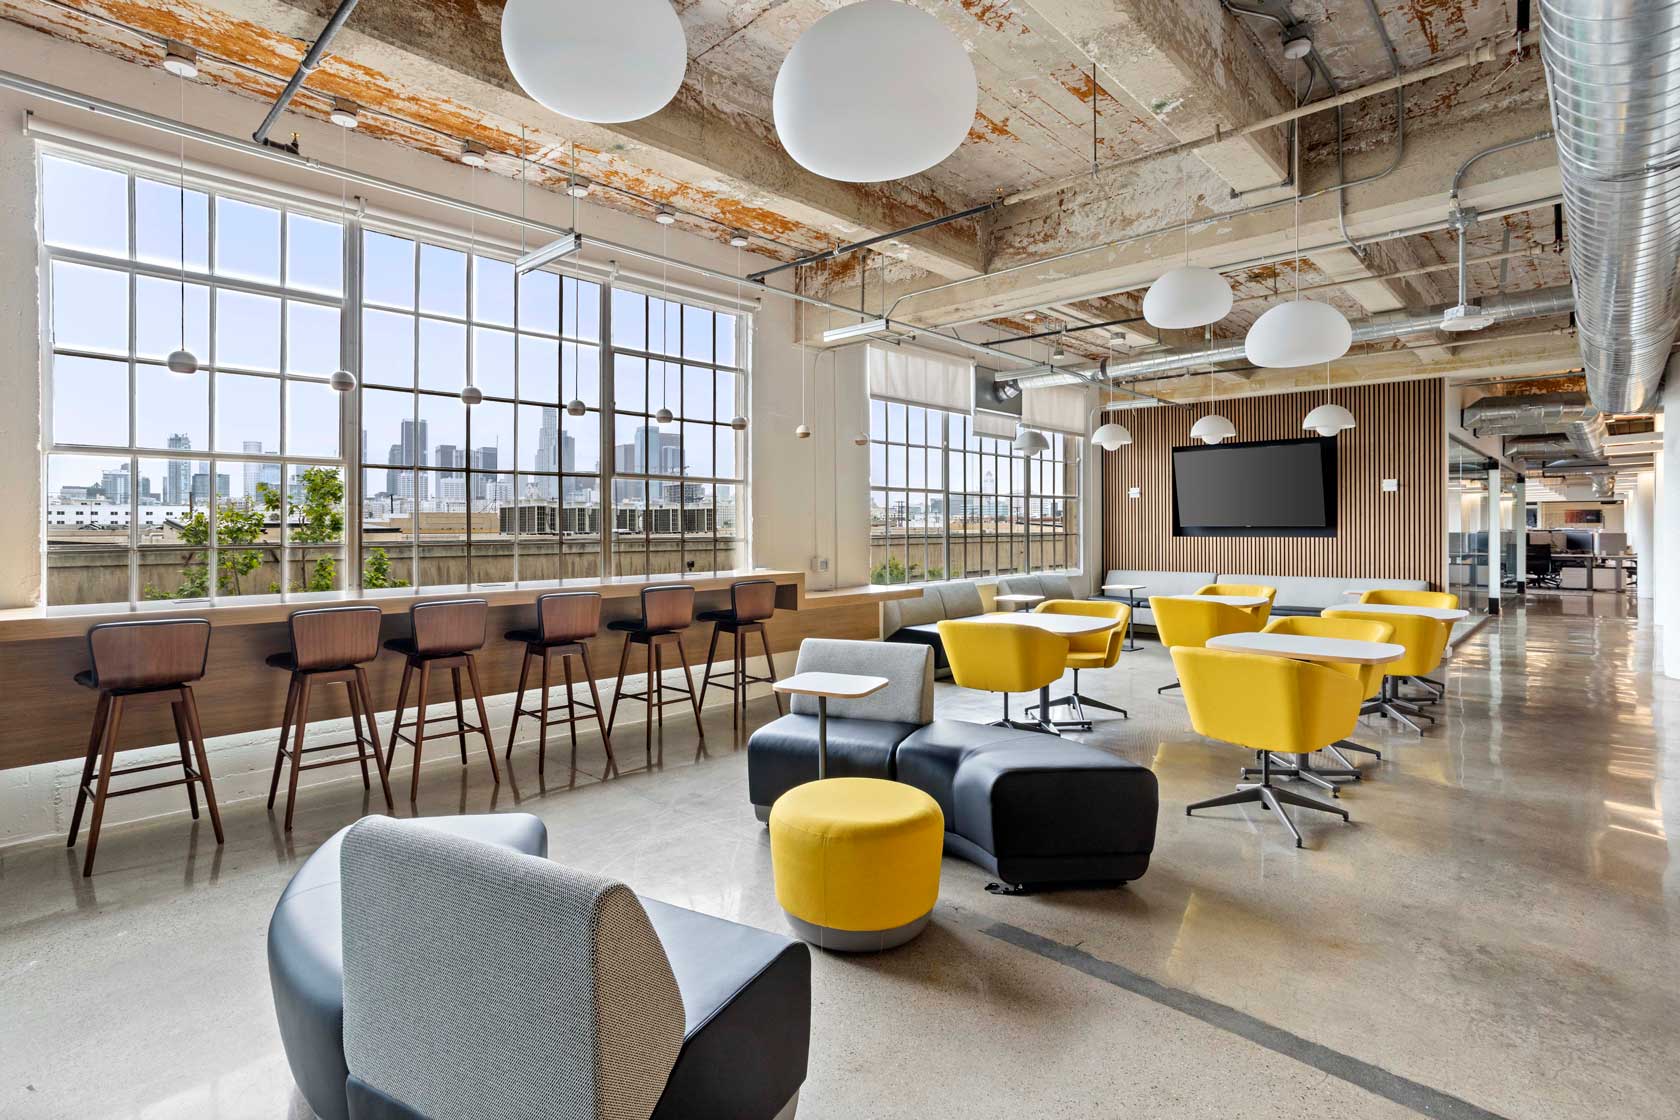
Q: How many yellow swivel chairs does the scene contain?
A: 8